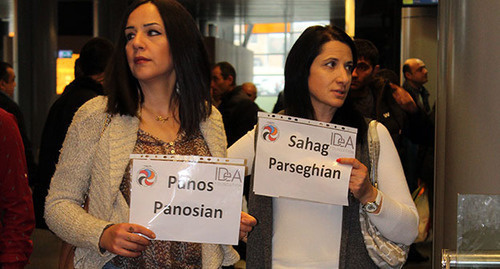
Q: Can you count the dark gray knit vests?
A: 1